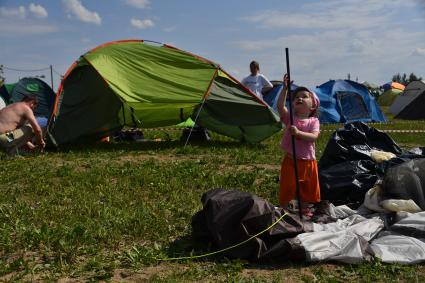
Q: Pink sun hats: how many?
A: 1